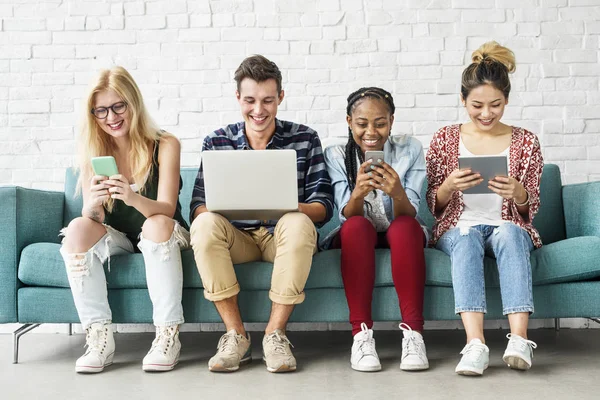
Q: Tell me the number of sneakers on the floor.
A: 8